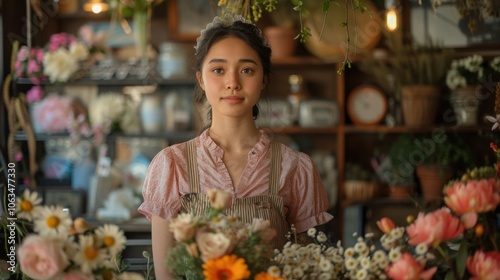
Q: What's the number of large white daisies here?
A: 4